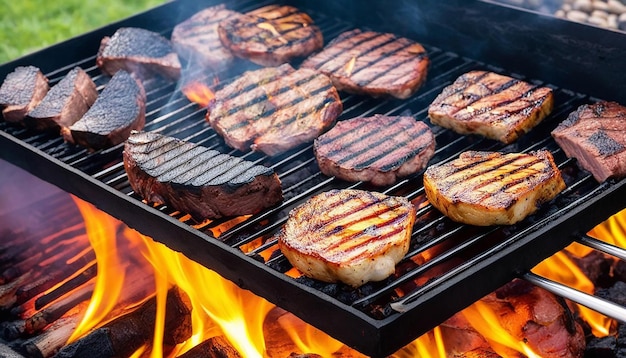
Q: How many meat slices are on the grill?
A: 14